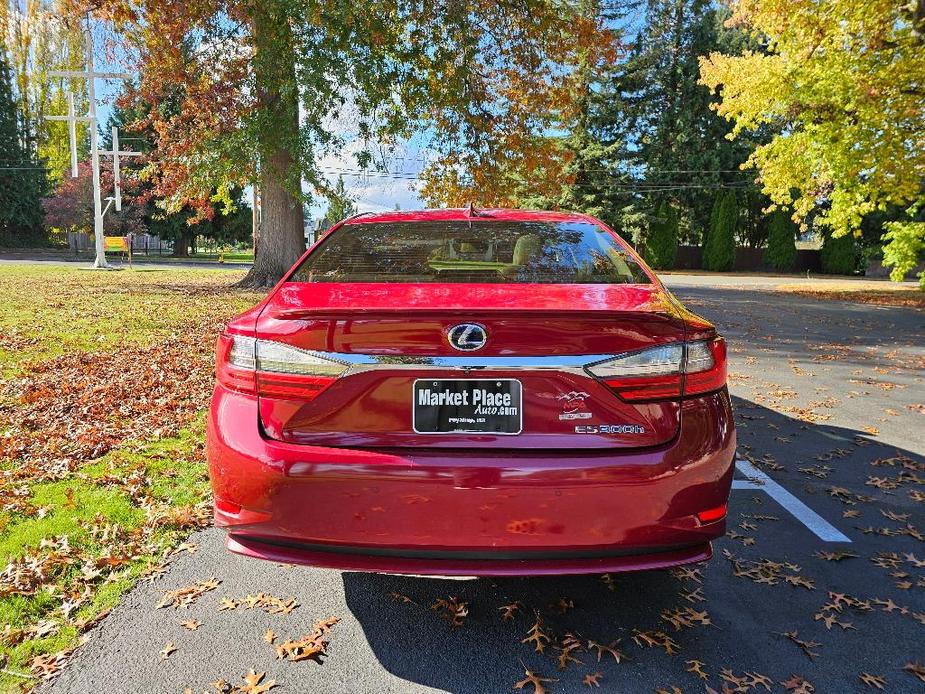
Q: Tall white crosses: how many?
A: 3